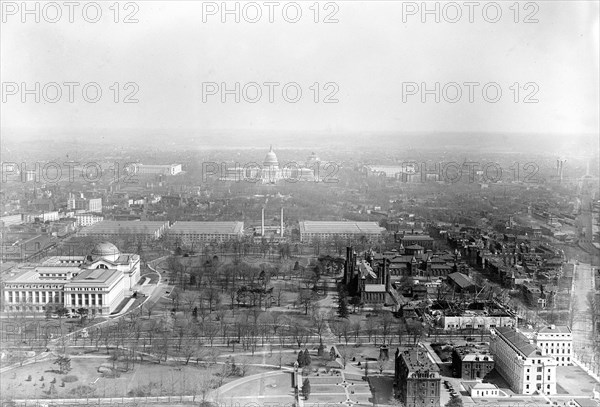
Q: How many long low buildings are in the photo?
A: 3